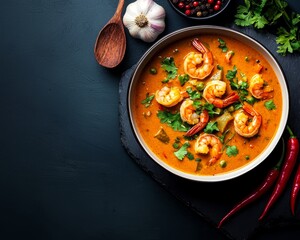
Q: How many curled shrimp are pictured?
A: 7